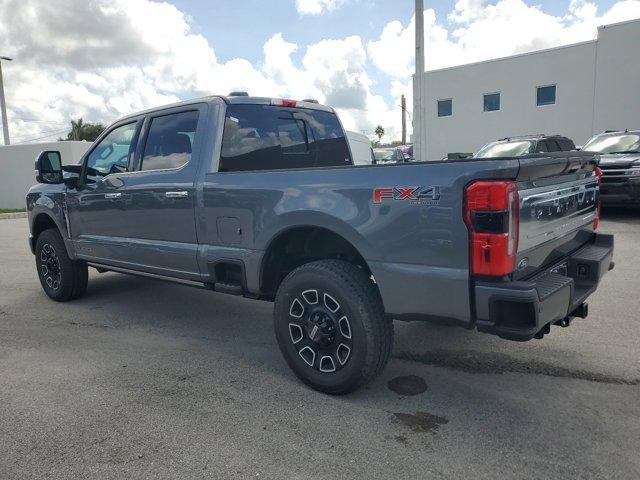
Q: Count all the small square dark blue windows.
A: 3